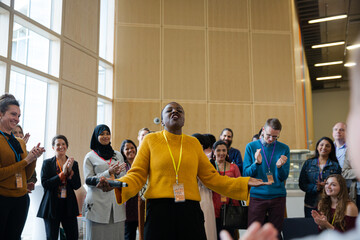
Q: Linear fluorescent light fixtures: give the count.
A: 6